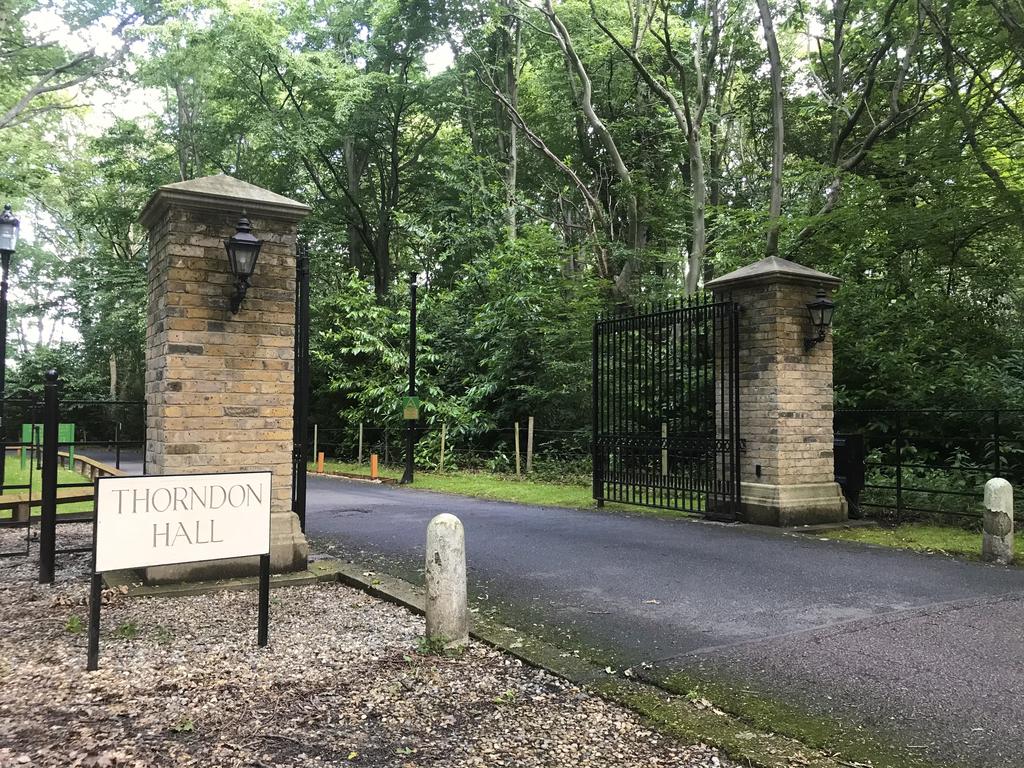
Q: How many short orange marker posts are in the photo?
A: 2